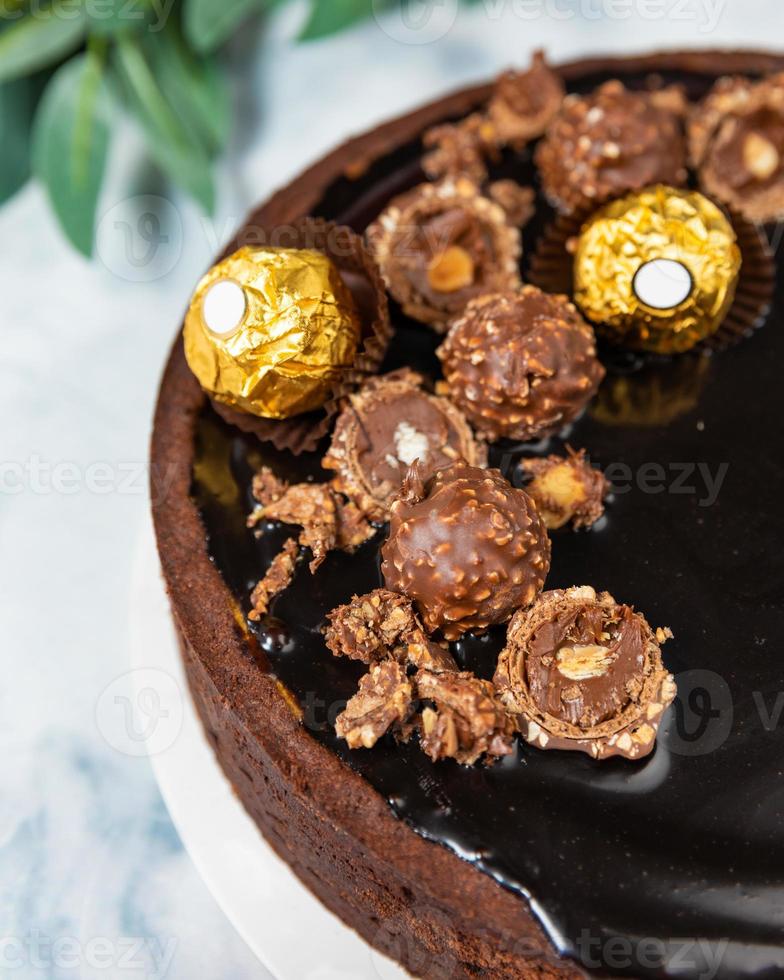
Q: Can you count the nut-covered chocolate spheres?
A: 3